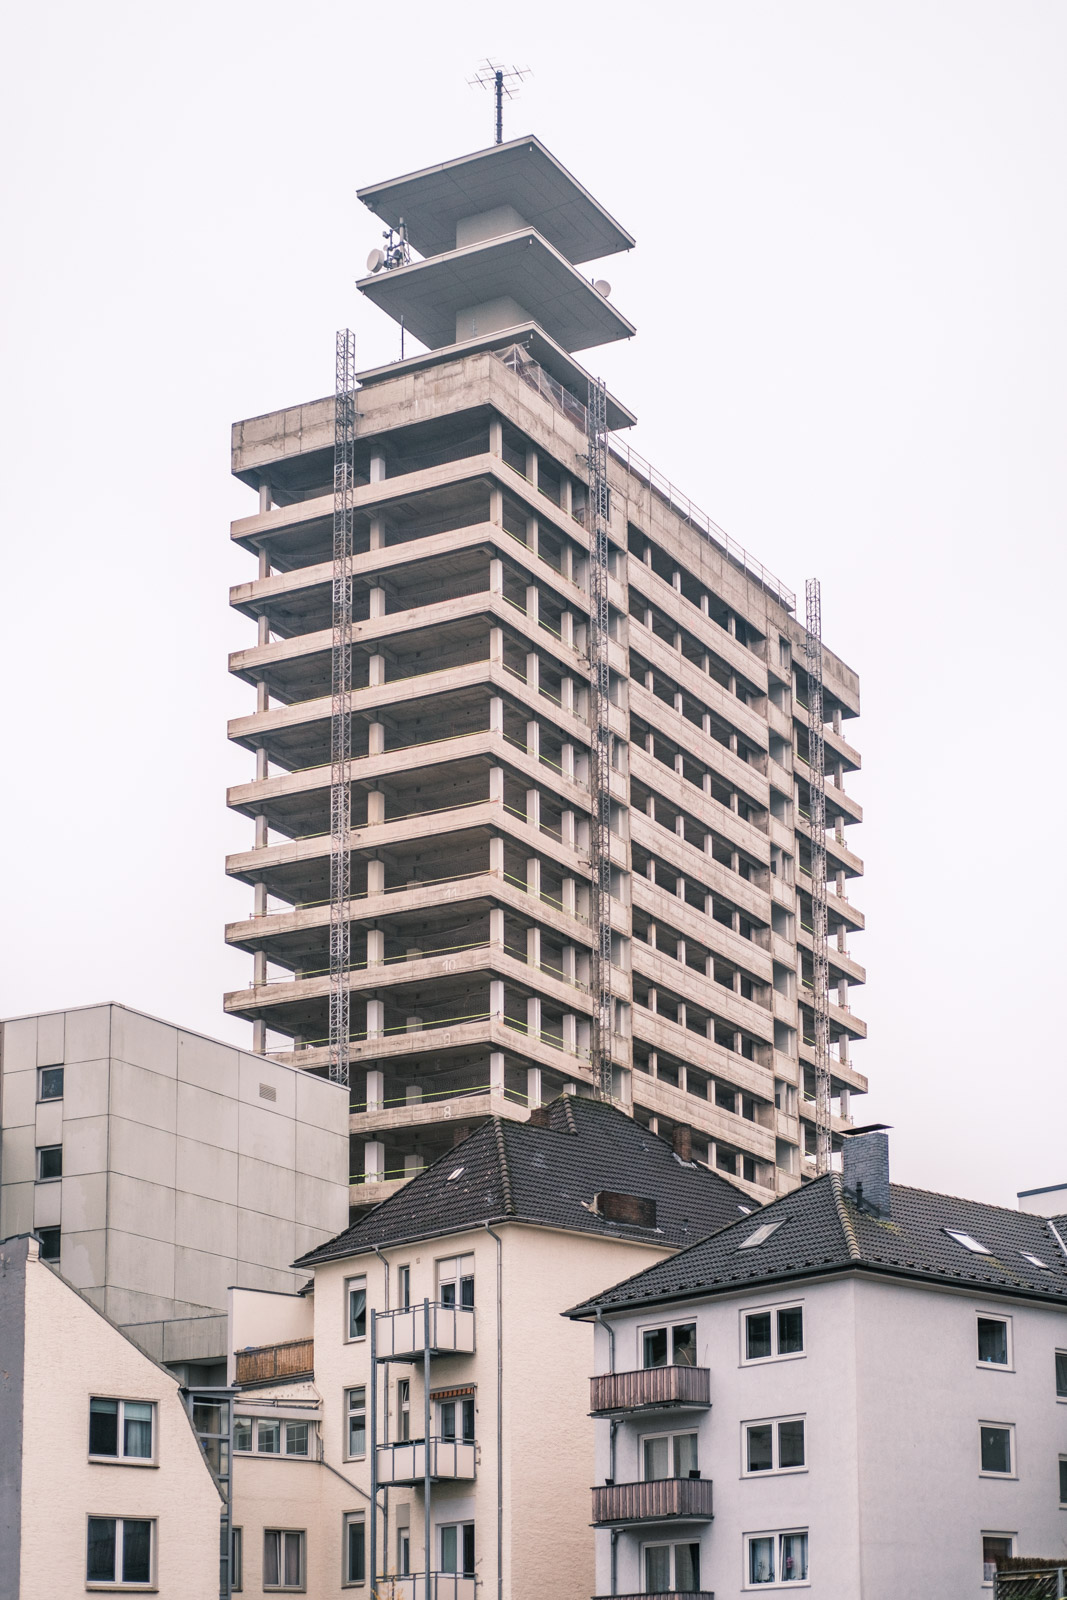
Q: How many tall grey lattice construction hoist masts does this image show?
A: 3